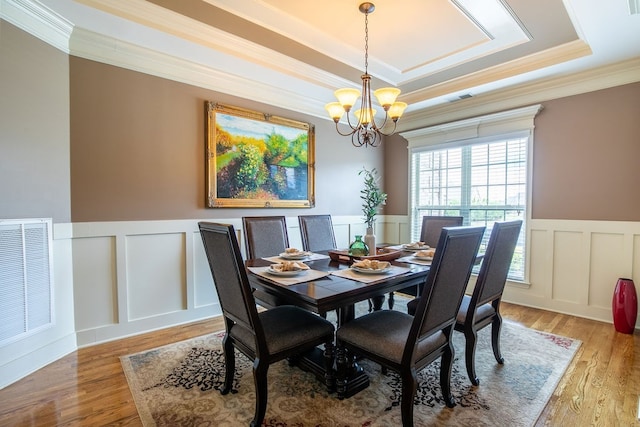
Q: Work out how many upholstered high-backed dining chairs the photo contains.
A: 6